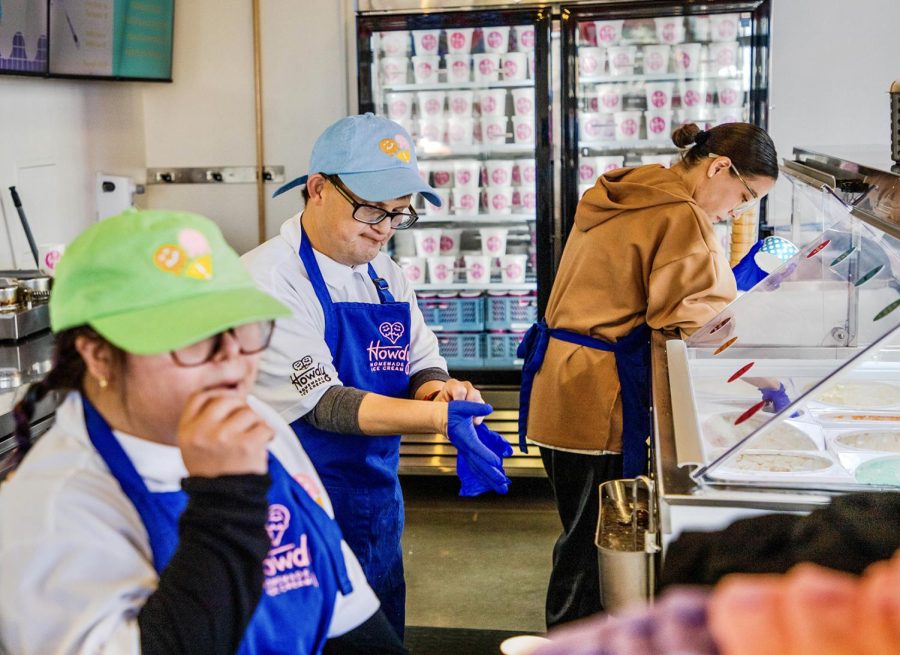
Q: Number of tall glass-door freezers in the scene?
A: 2